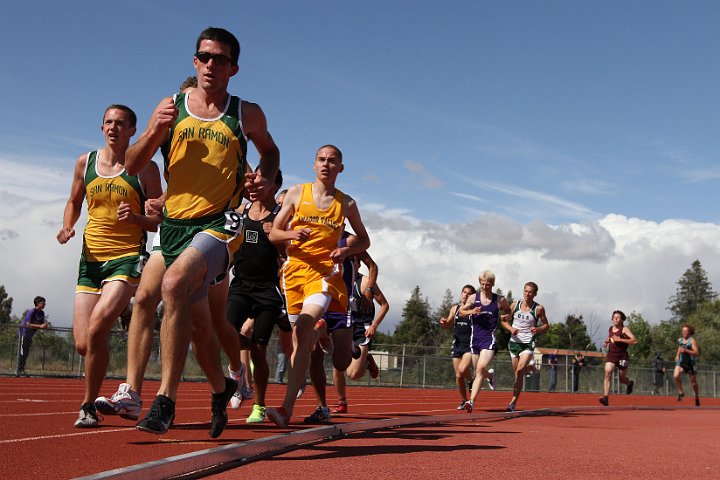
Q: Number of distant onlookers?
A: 4